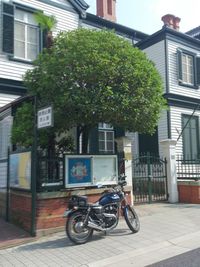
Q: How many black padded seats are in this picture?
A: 1